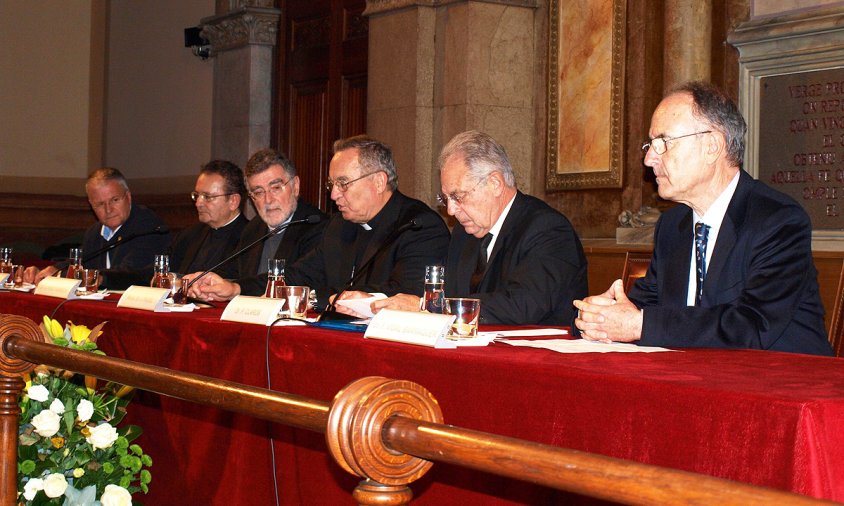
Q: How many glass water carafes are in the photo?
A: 5